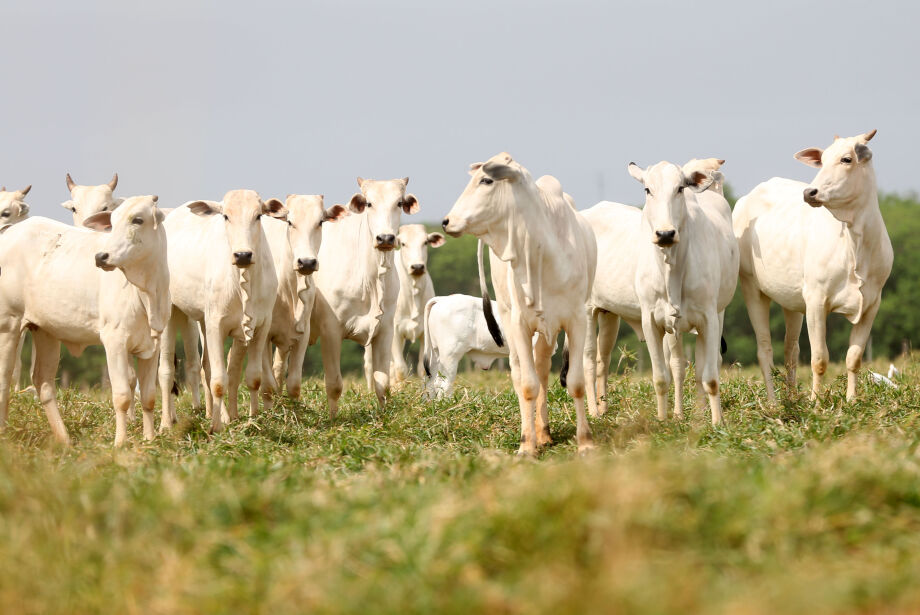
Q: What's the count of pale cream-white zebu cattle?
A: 12